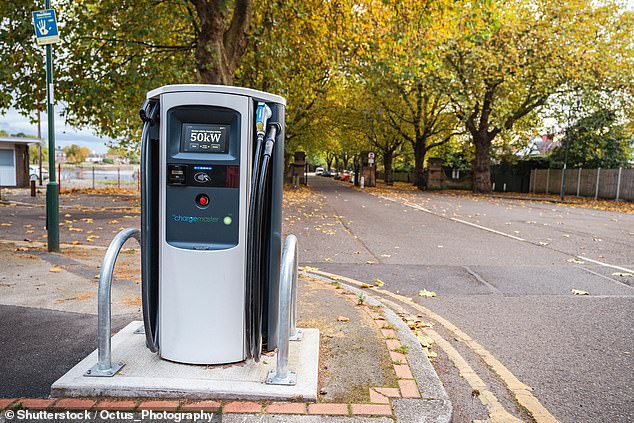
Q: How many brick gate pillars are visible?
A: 3